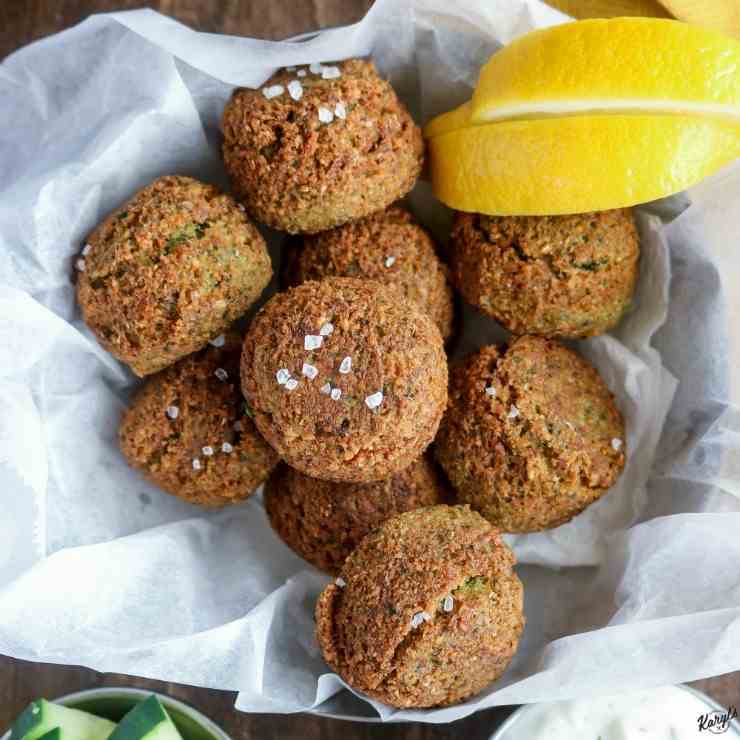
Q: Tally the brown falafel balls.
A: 9